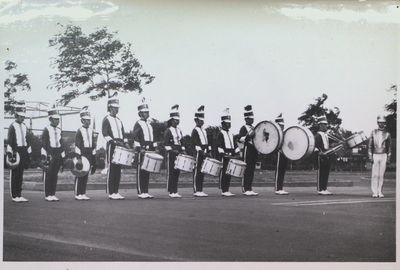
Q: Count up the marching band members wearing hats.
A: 12